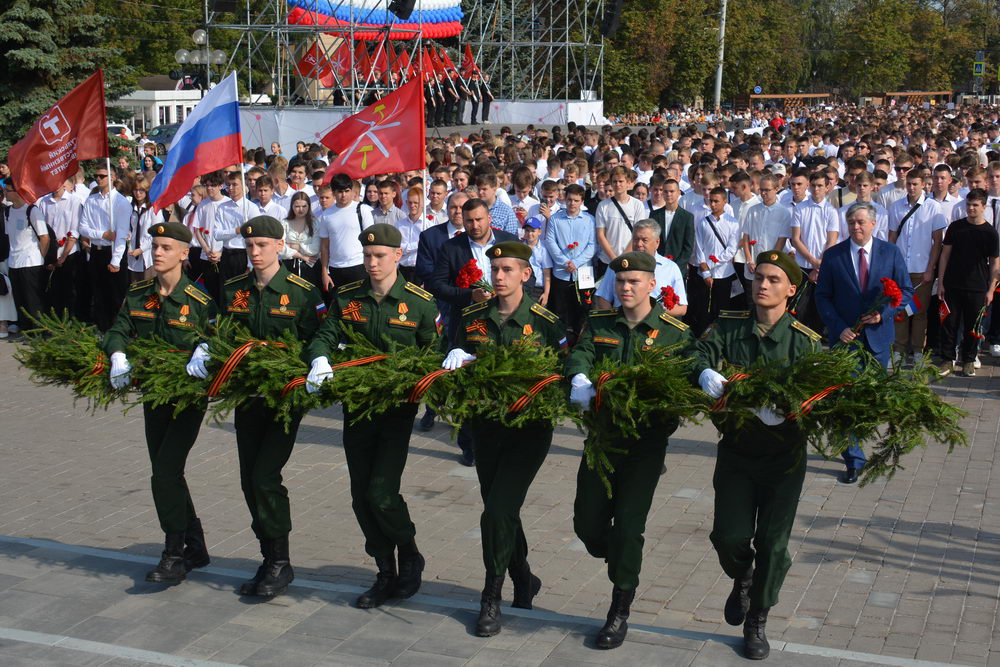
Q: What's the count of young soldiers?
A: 6